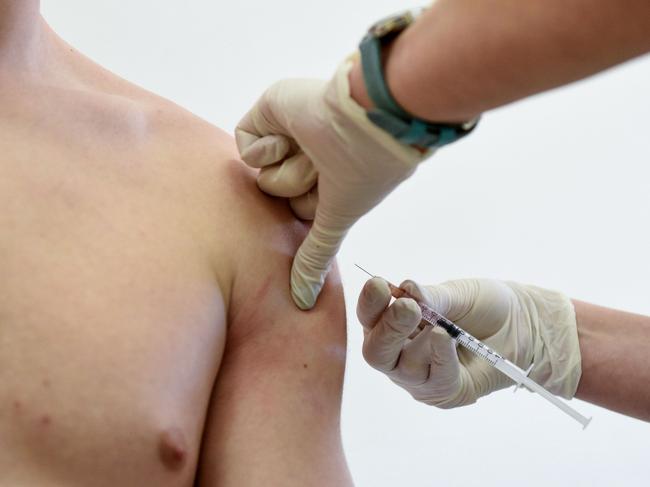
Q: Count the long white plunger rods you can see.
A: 1